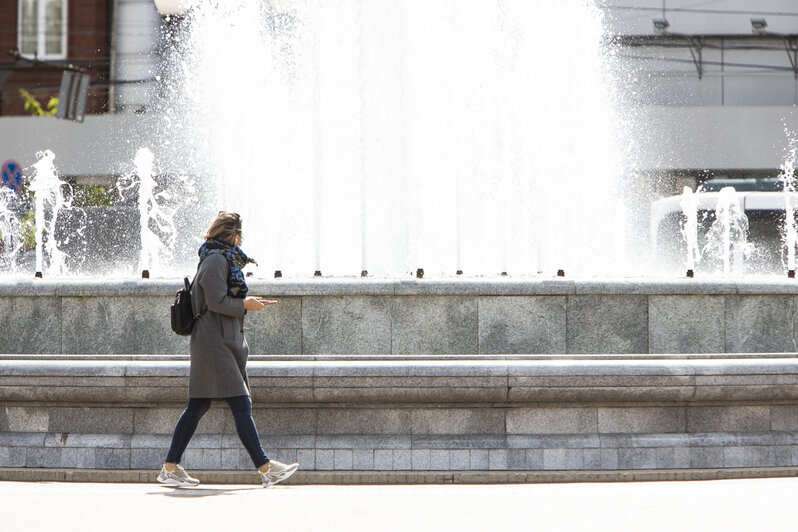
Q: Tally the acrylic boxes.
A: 0